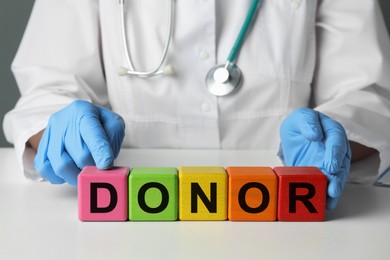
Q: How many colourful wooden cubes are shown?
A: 5